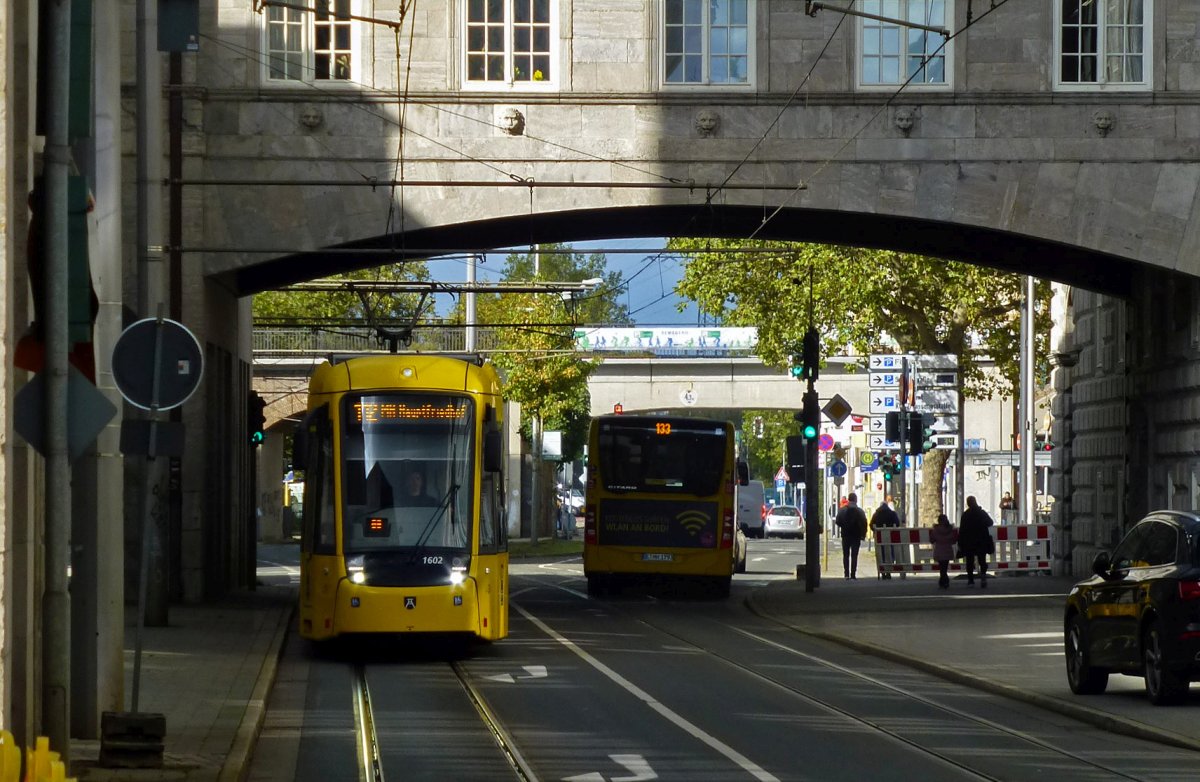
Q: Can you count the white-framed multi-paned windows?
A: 5